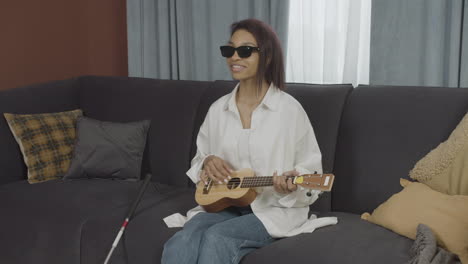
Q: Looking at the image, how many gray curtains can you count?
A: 2